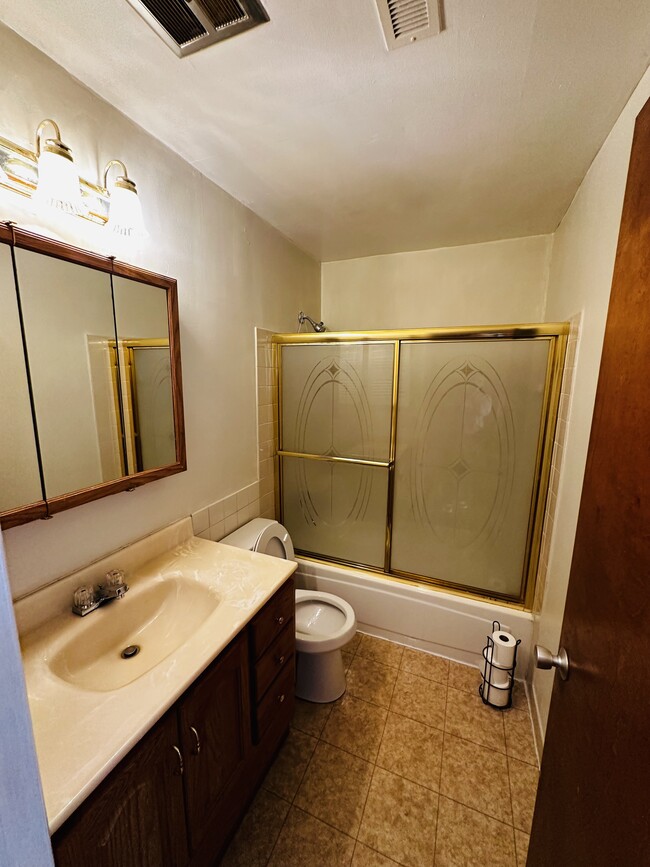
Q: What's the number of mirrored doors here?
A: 3